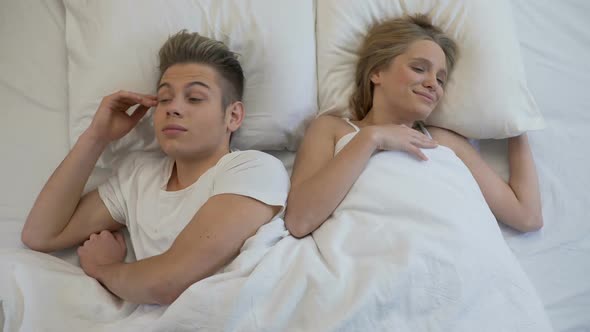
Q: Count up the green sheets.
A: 0